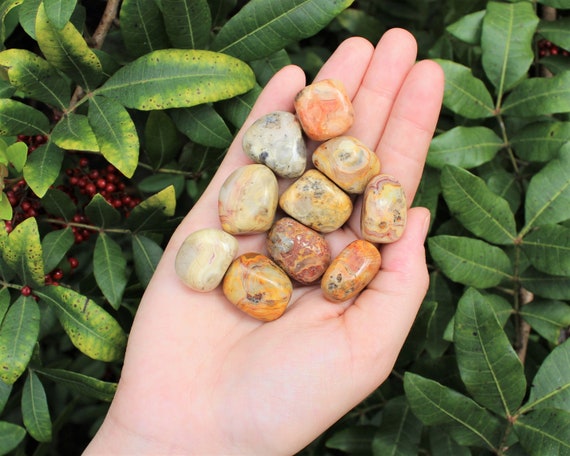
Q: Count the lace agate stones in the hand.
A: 10